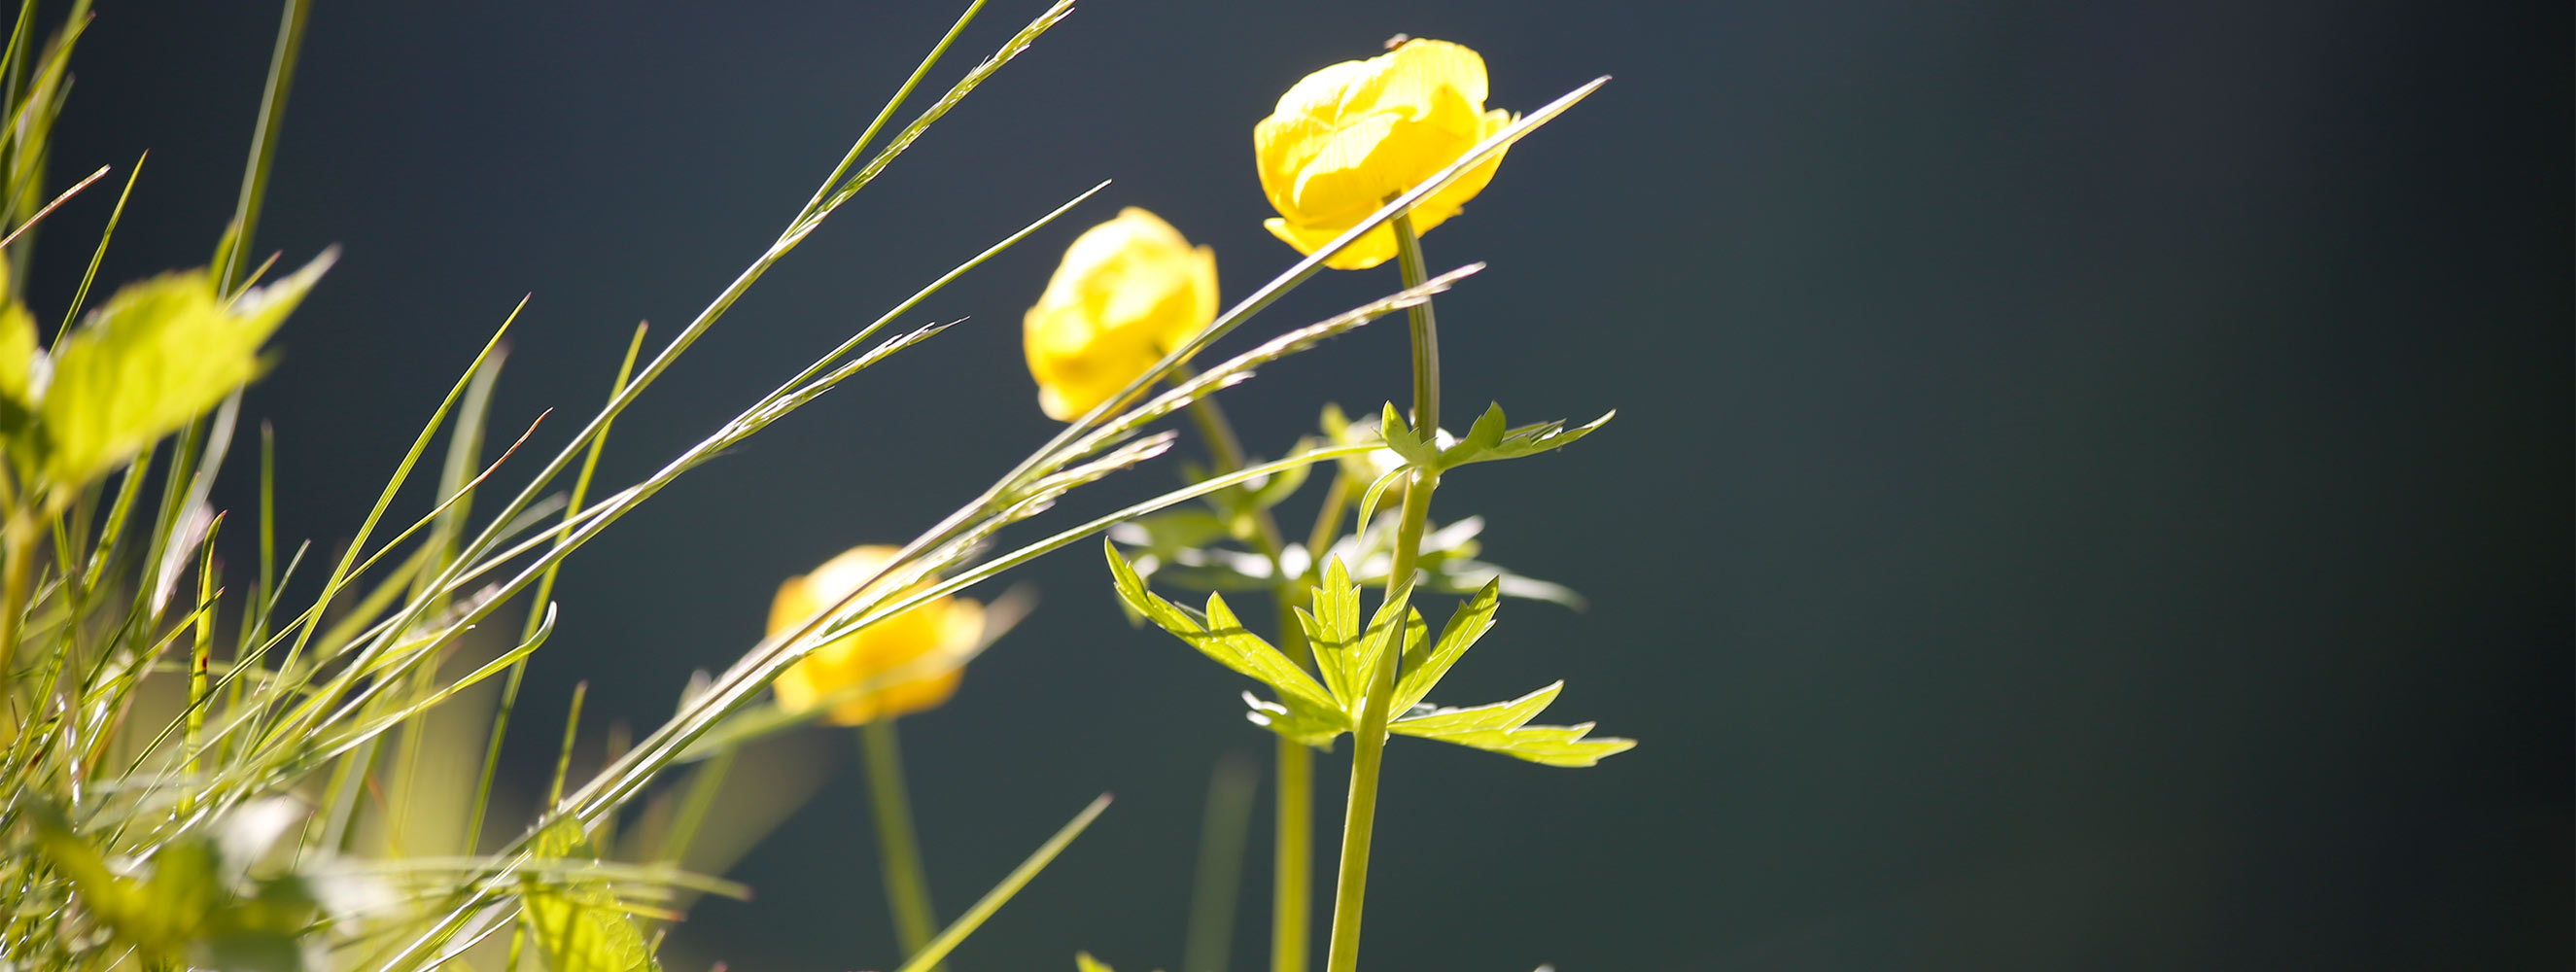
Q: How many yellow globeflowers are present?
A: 3